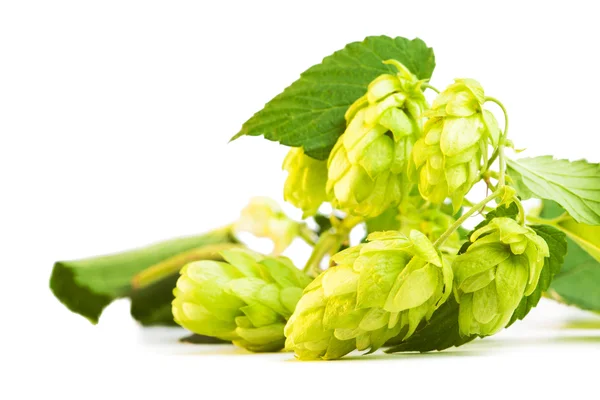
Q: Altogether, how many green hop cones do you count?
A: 6